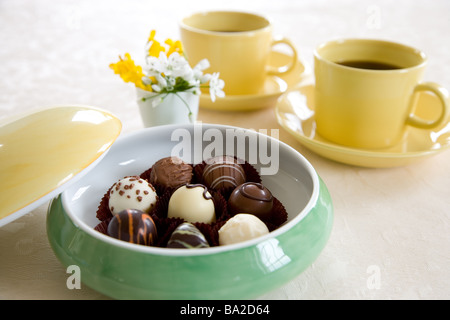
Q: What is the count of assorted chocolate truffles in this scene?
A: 8